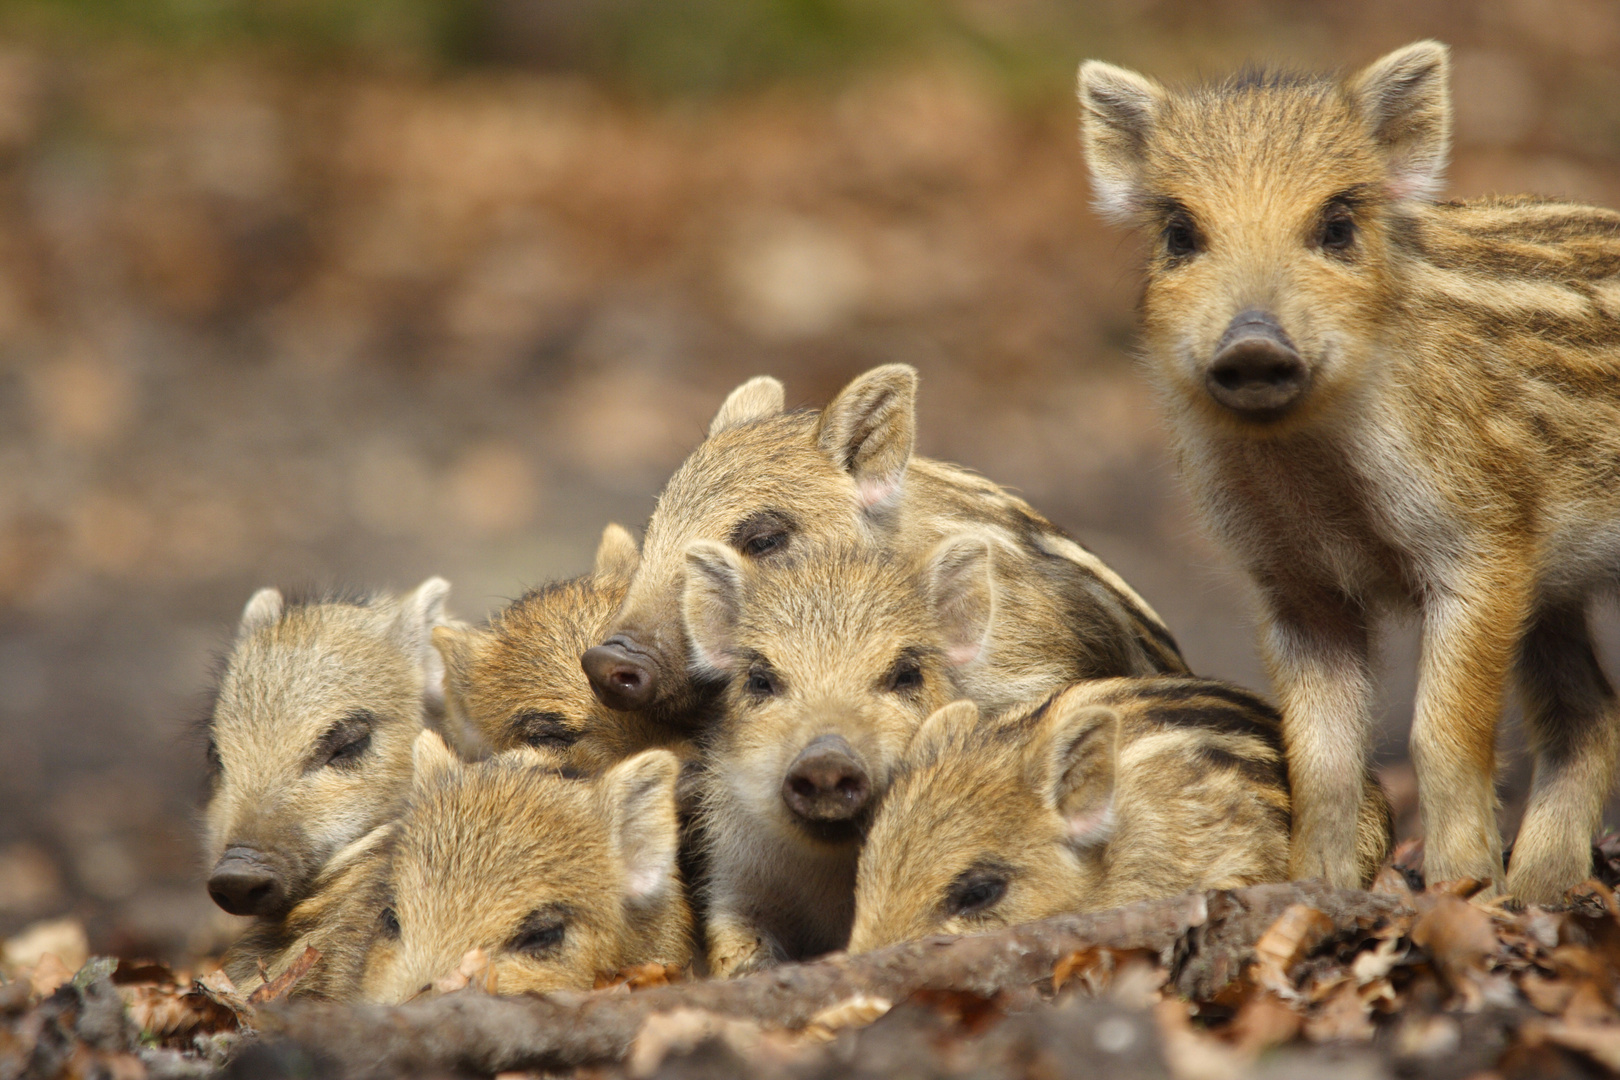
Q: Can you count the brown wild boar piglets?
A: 7